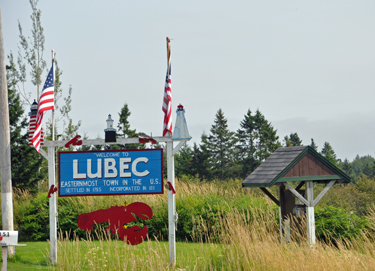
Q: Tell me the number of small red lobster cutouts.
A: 4